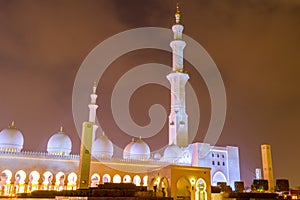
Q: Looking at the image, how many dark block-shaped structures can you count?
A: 4